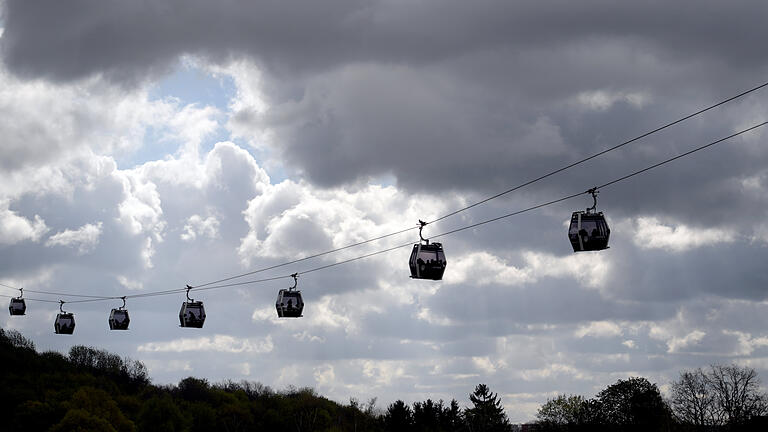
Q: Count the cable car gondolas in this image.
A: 7